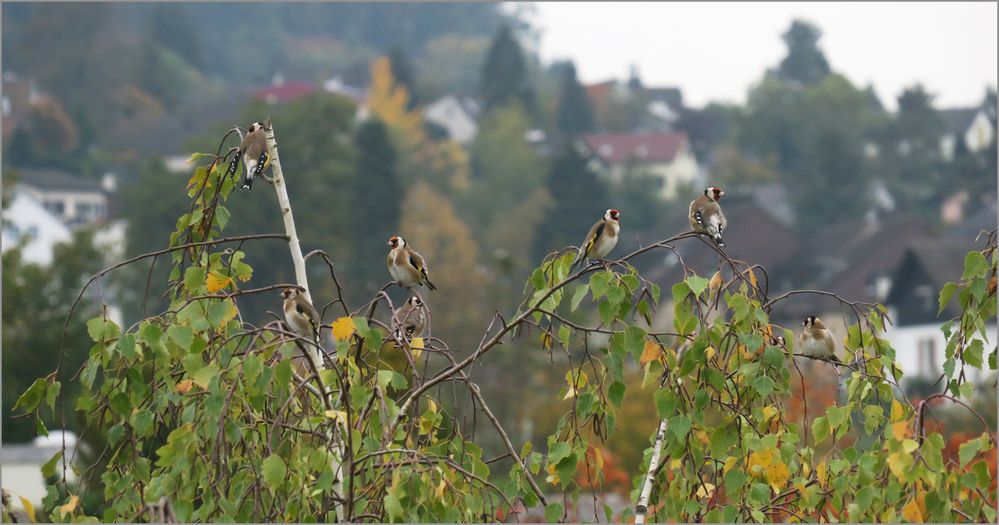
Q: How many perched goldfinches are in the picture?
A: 7